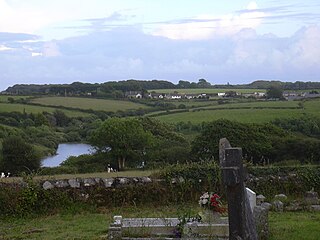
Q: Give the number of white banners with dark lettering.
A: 0